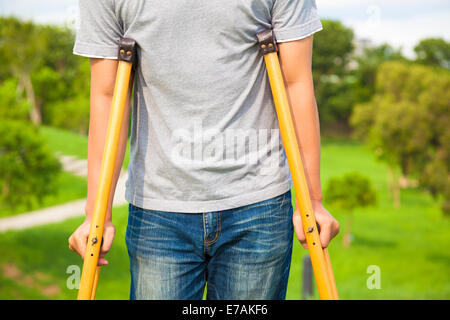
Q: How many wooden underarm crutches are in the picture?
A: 2